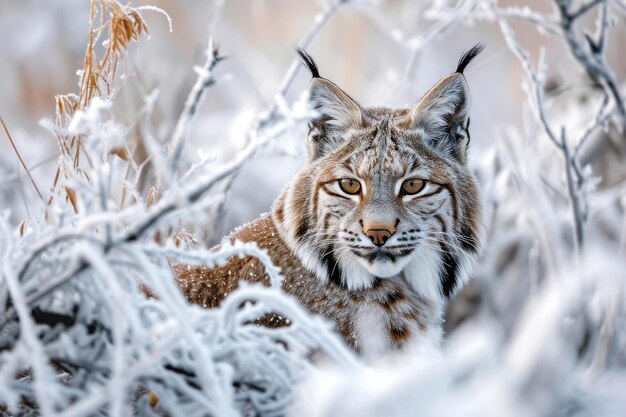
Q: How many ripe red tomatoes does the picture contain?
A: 0